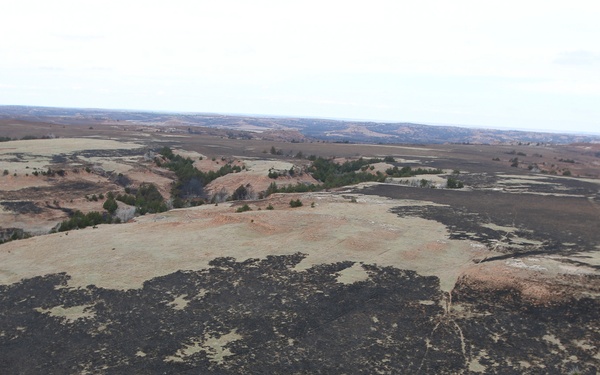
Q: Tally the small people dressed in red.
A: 0